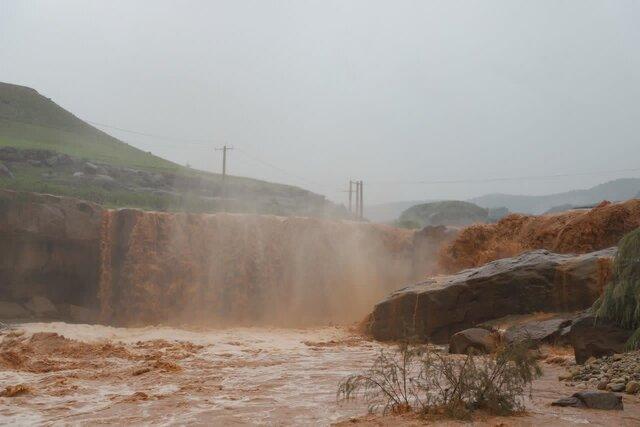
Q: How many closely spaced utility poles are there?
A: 3